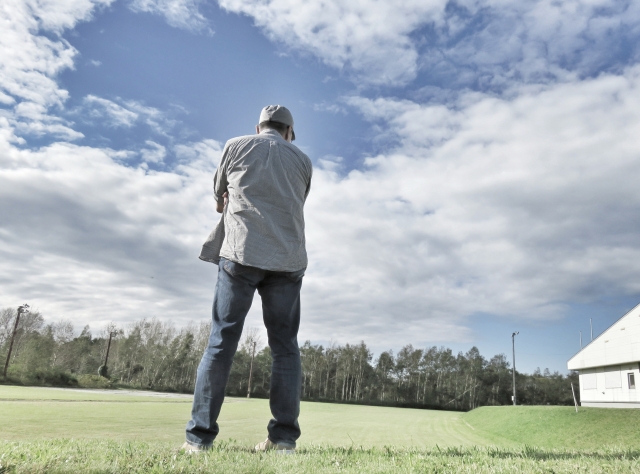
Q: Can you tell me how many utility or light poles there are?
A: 4